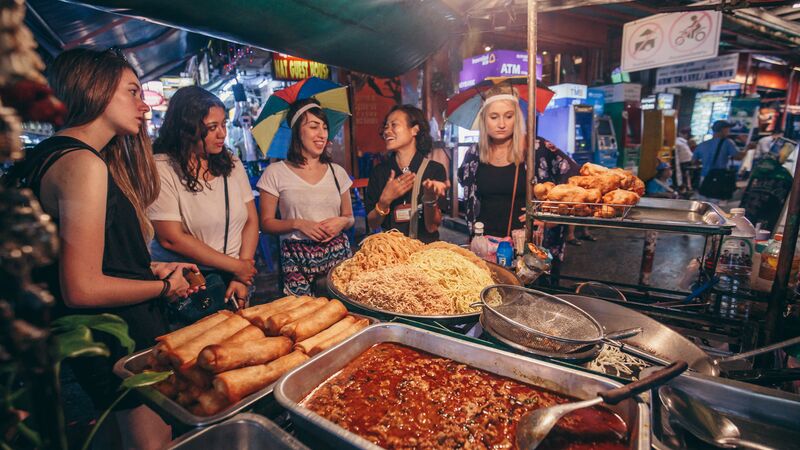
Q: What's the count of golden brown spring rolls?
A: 11